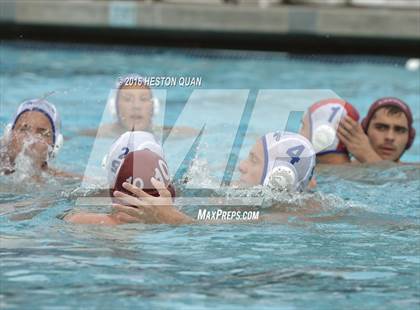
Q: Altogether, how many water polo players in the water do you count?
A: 7